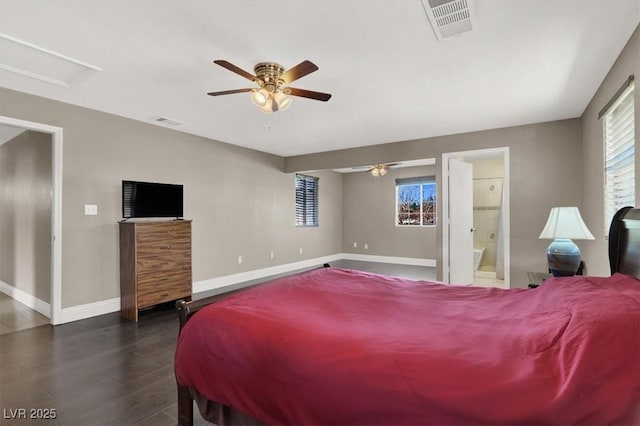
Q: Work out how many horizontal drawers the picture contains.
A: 5